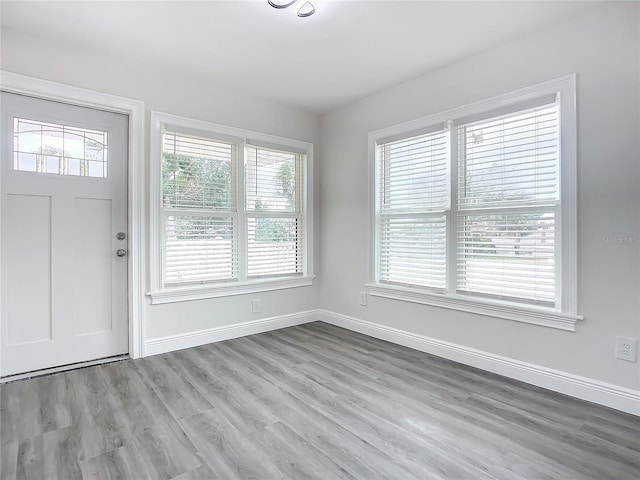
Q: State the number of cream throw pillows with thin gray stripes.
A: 0